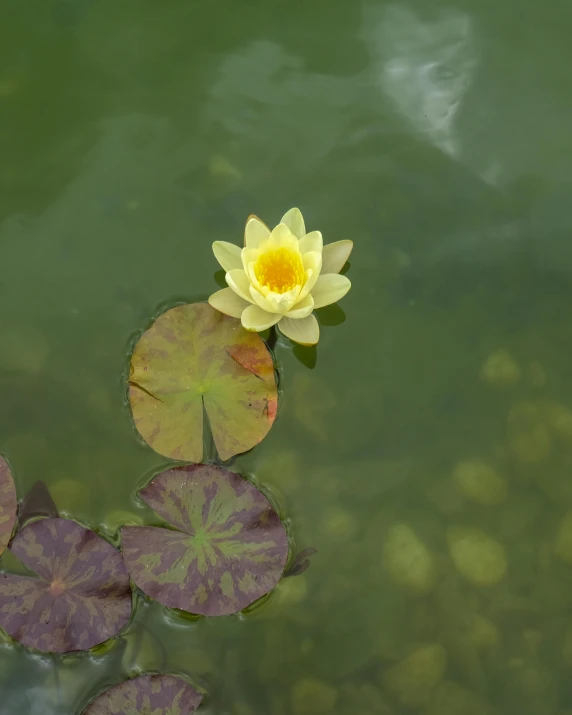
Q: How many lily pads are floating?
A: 5